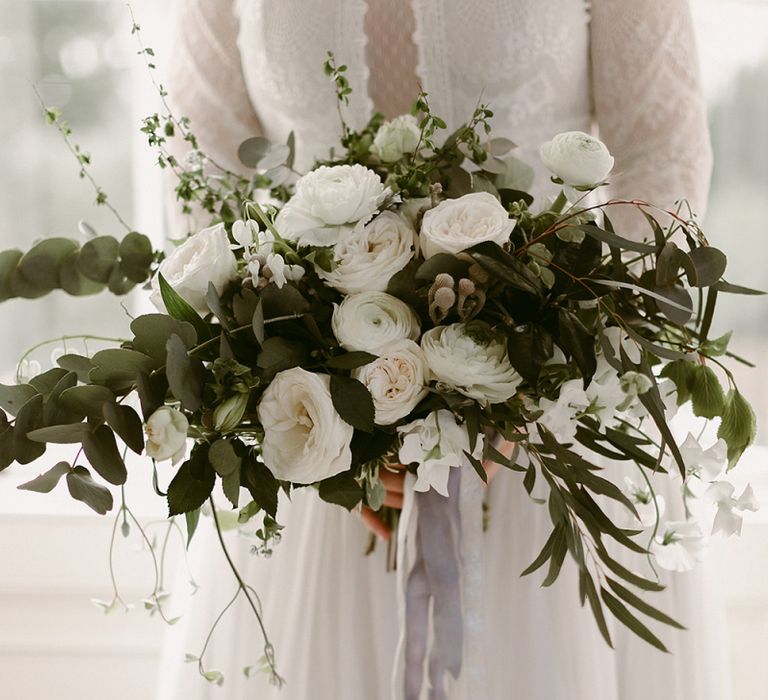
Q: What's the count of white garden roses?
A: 5